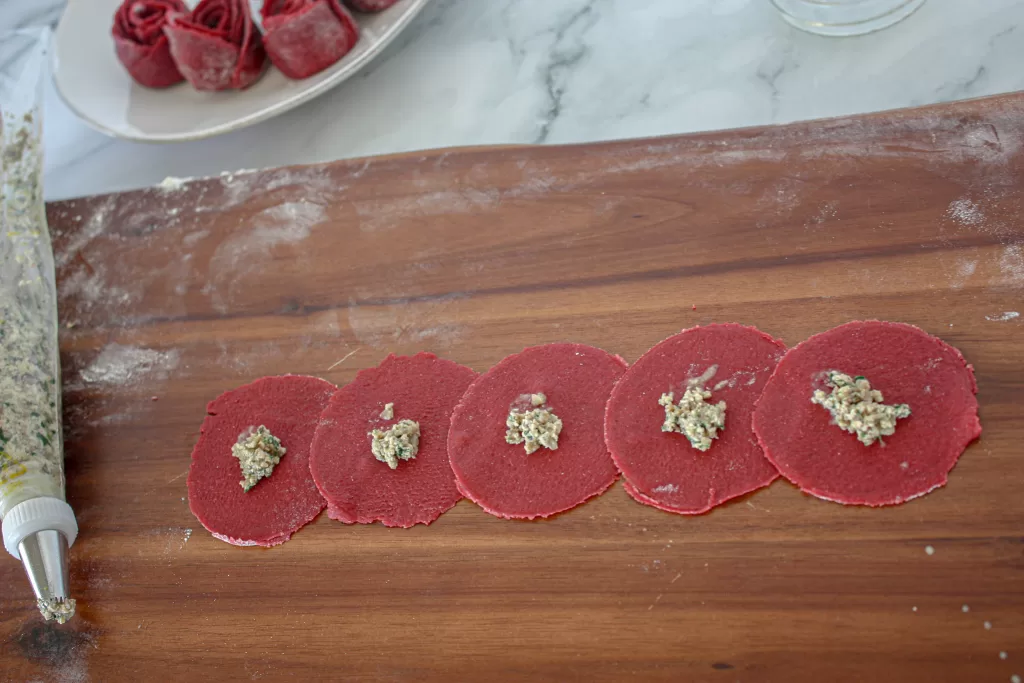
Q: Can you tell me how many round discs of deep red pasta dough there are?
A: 5